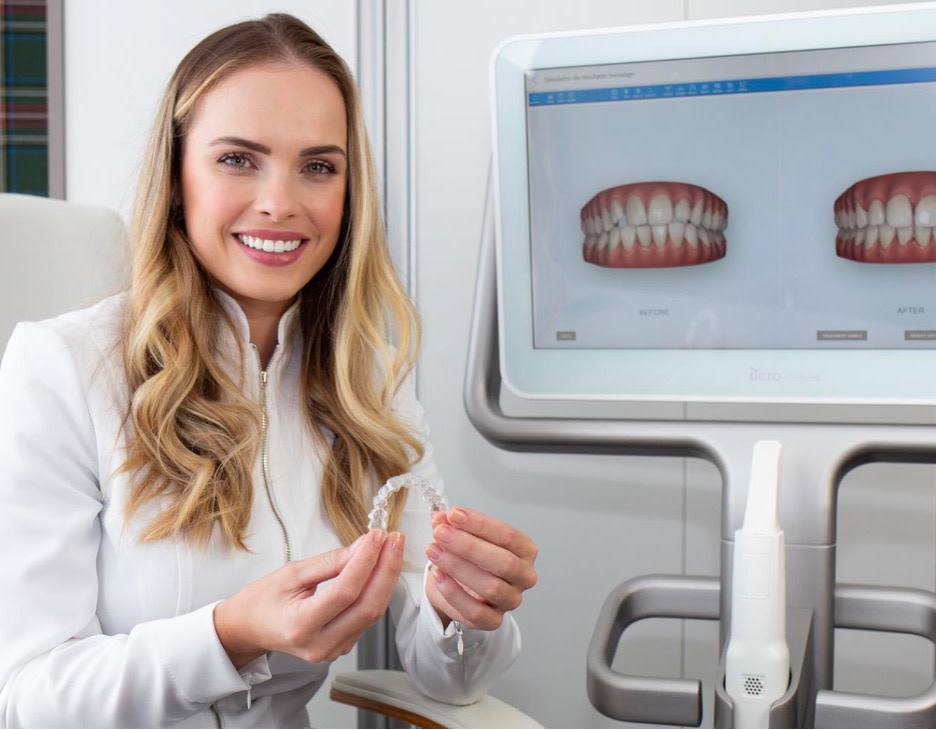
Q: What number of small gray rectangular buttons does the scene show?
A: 3